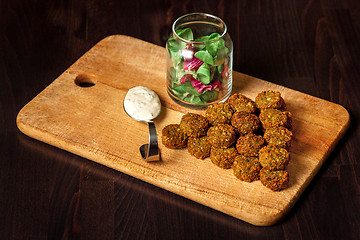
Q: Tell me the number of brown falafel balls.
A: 15